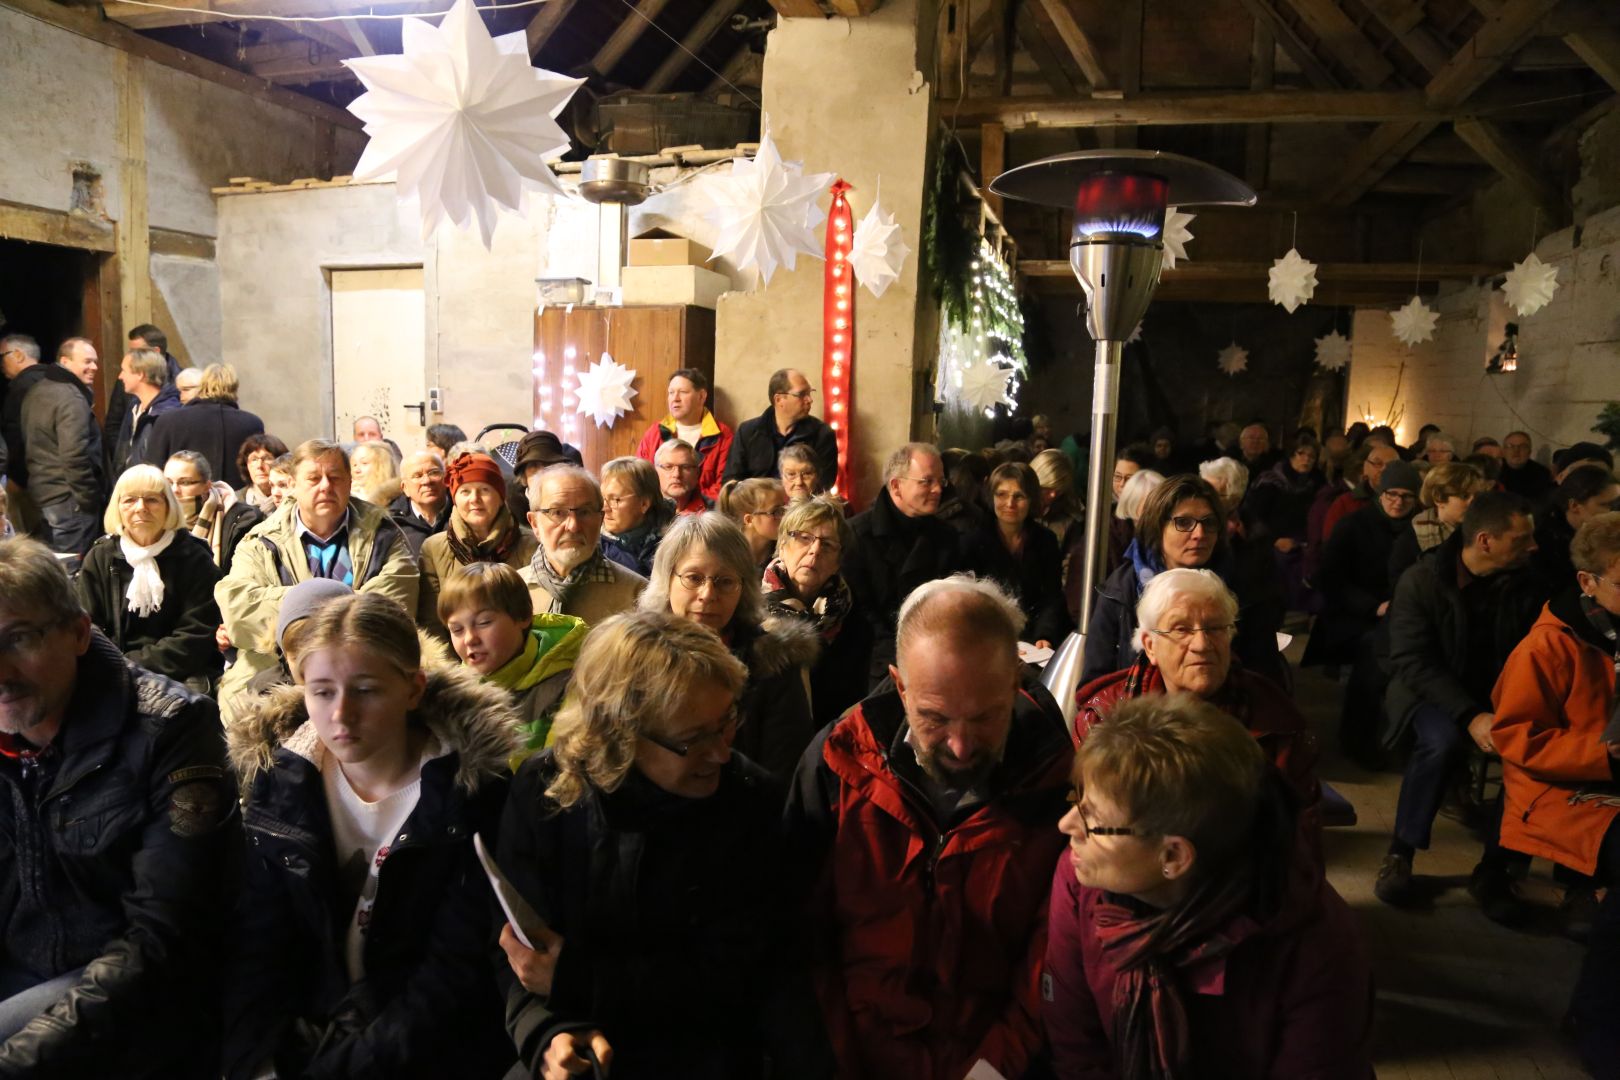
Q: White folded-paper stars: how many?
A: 12